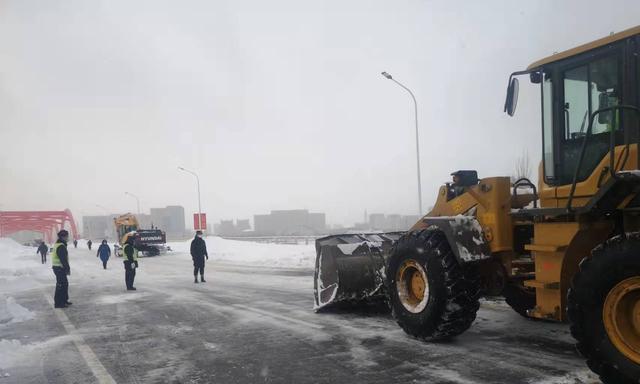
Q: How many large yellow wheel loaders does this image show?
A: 1